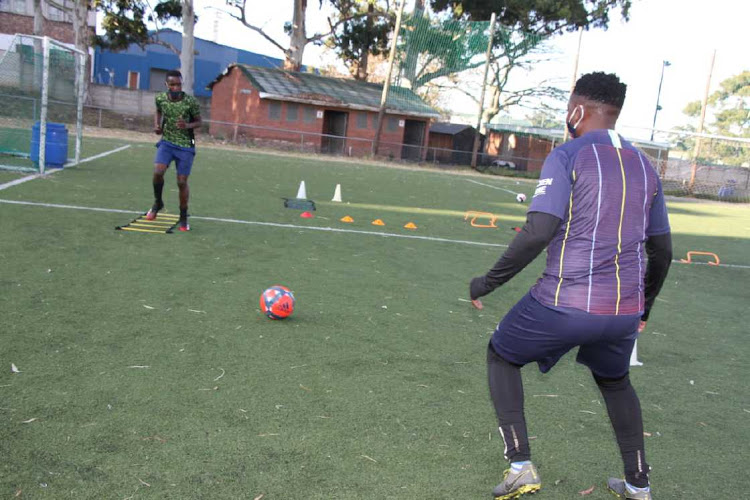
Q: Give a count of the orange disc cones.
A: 3